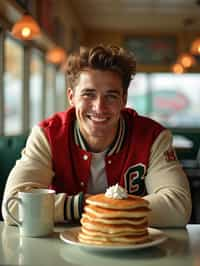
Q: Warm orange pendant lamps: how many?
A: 5